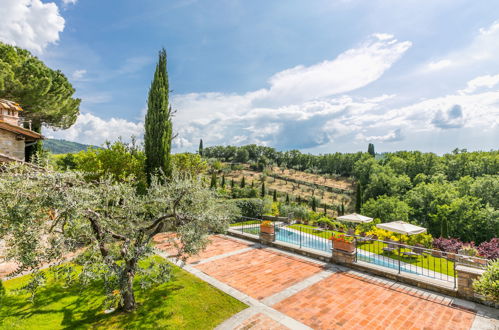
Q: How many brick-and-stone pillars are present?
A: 3